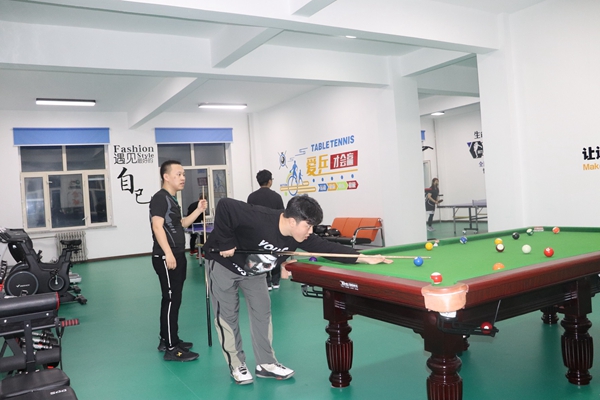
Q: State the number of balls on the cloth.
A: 13